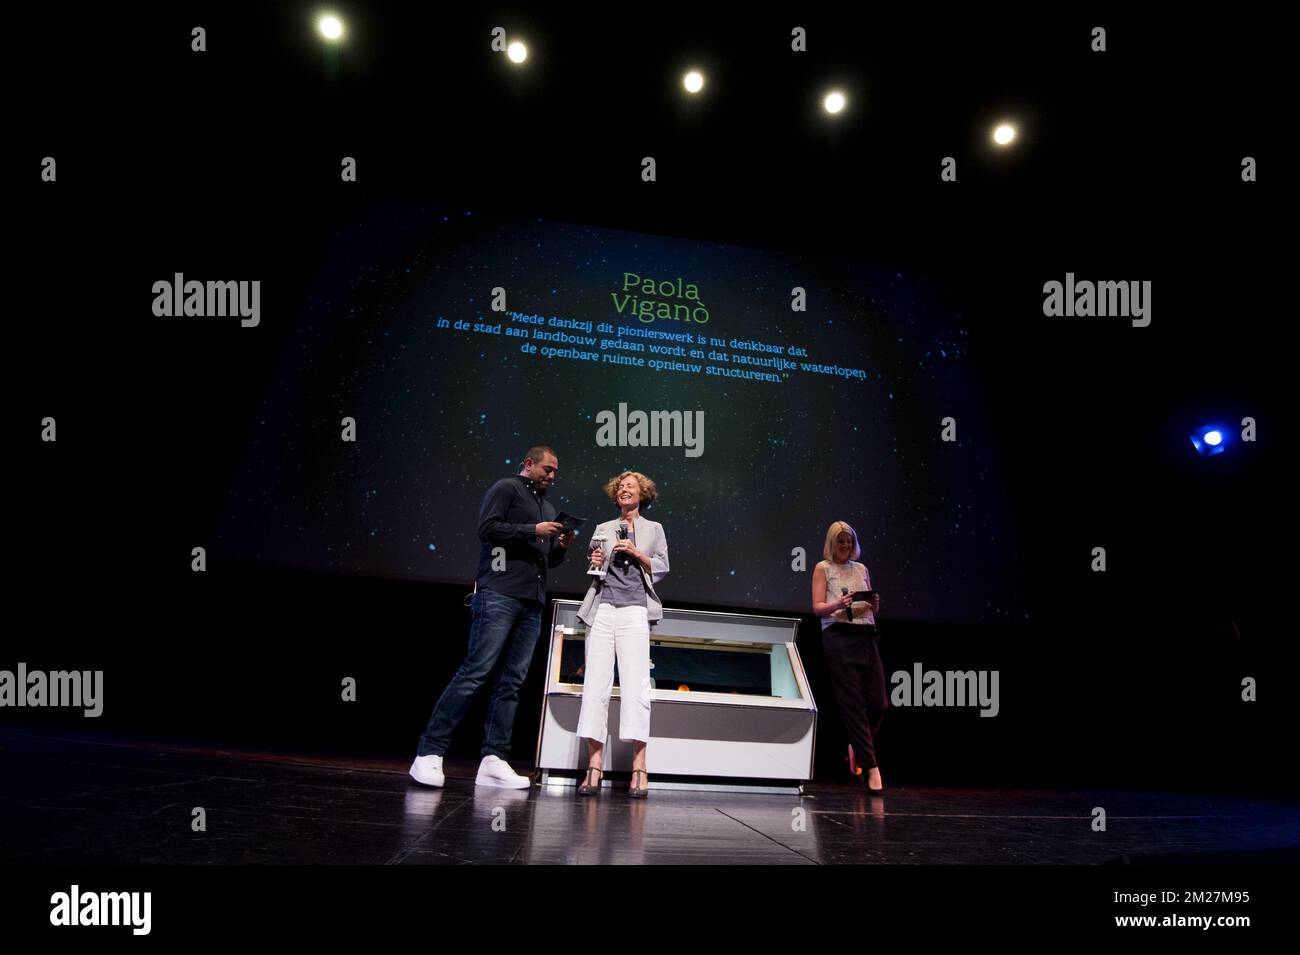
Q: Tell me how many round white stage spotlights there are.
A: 5